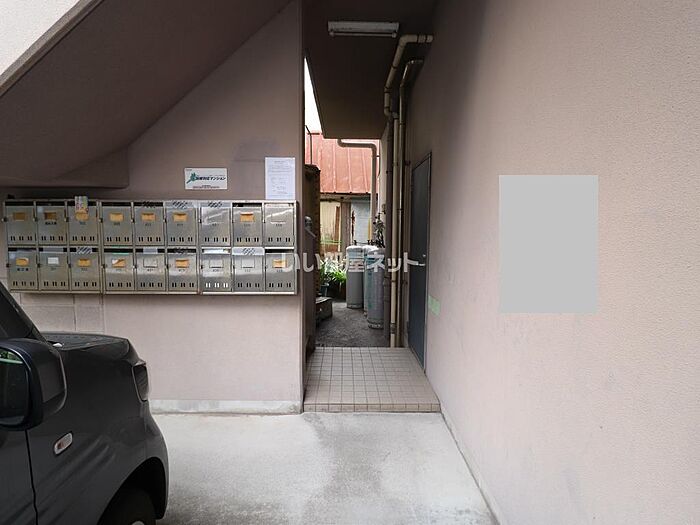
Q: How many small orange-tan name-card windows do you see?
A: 12